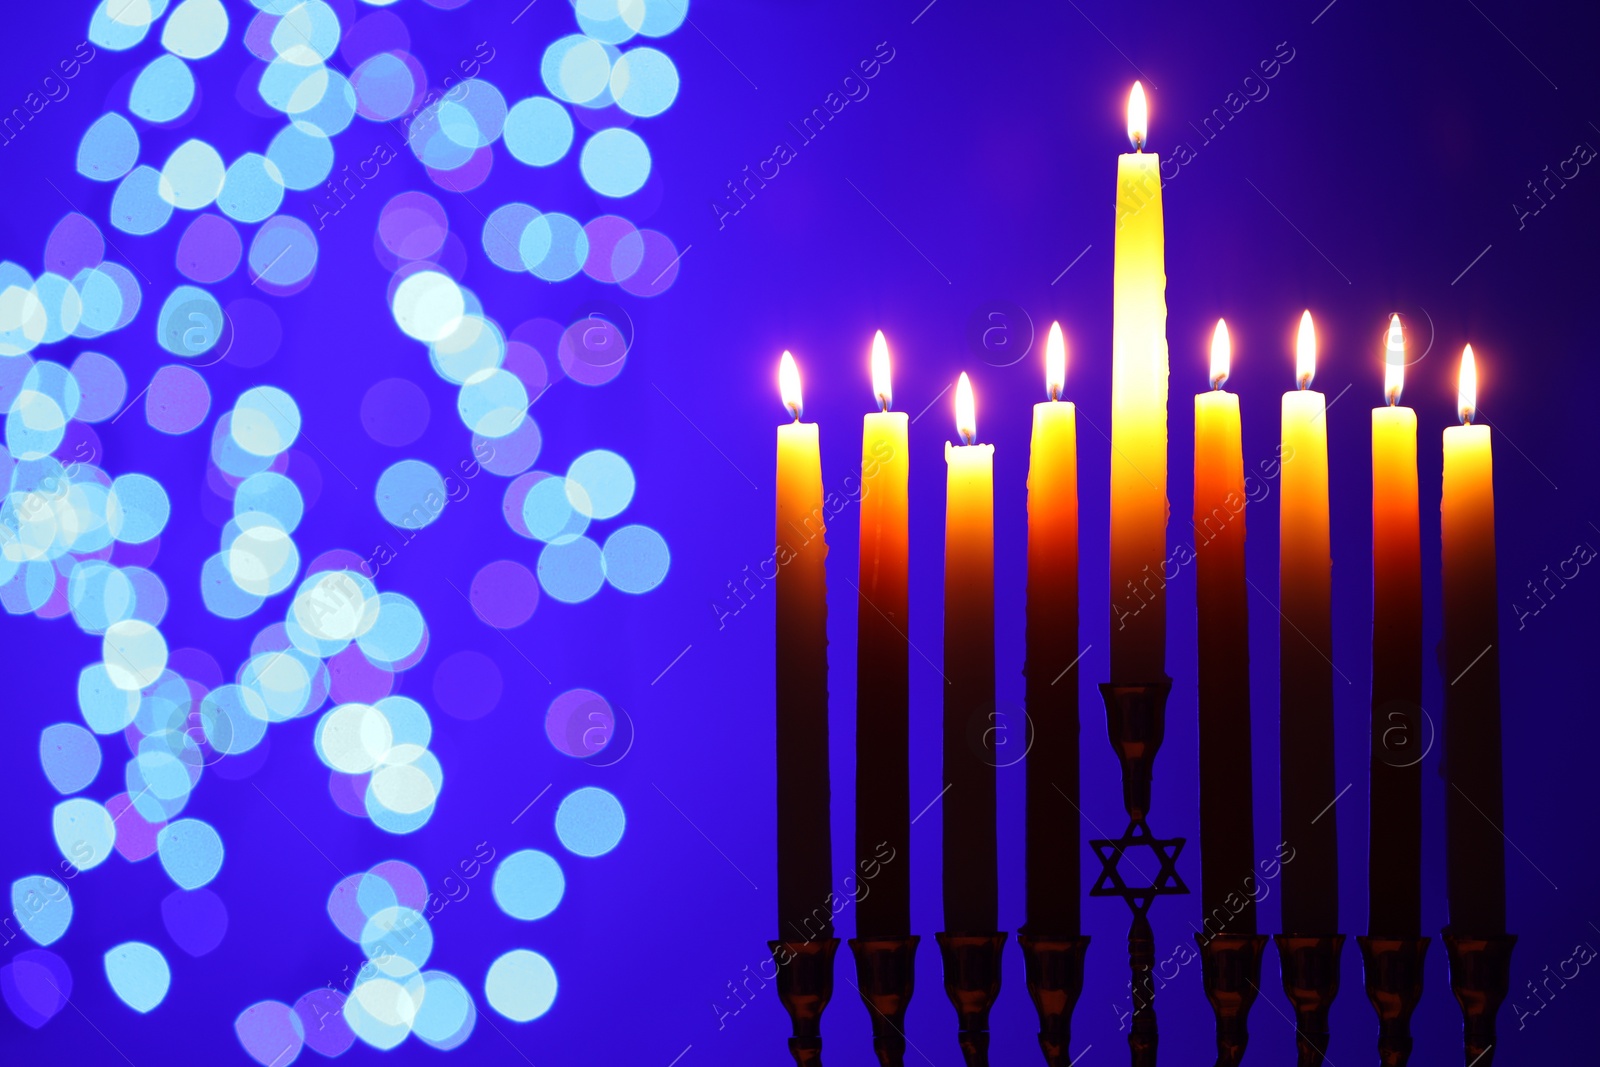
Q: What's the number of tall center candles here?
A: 1